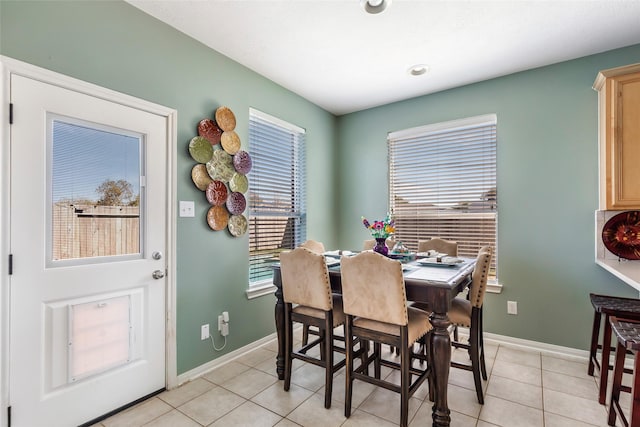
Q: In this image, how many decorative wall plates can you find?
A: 12